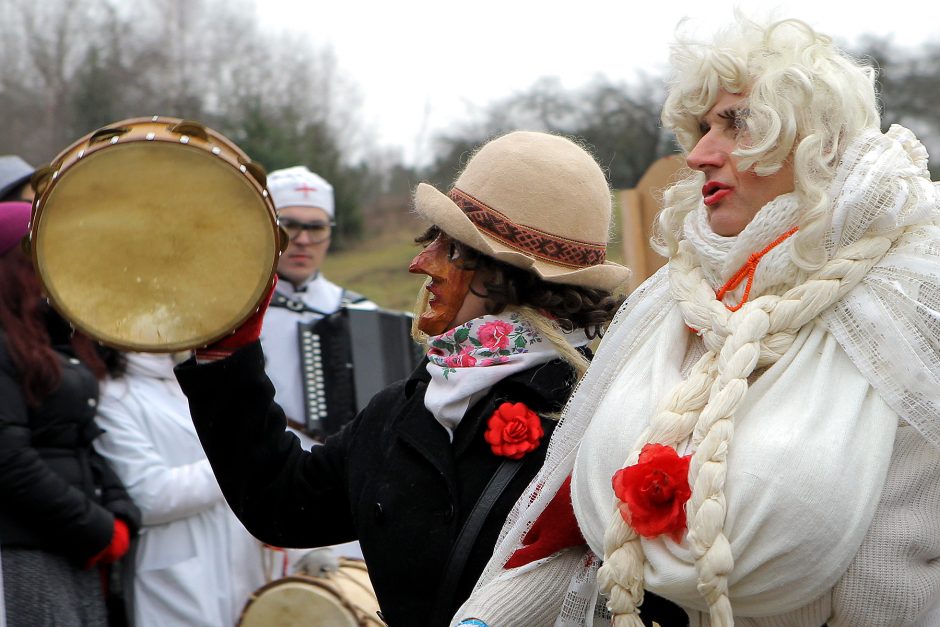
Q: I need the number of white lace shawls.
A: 1